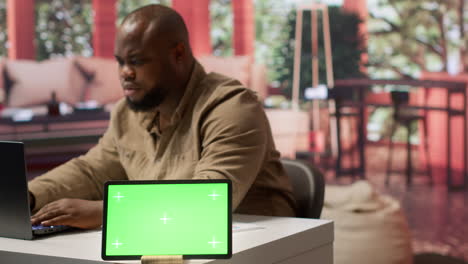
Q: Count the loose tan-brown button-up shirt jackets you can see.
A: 1